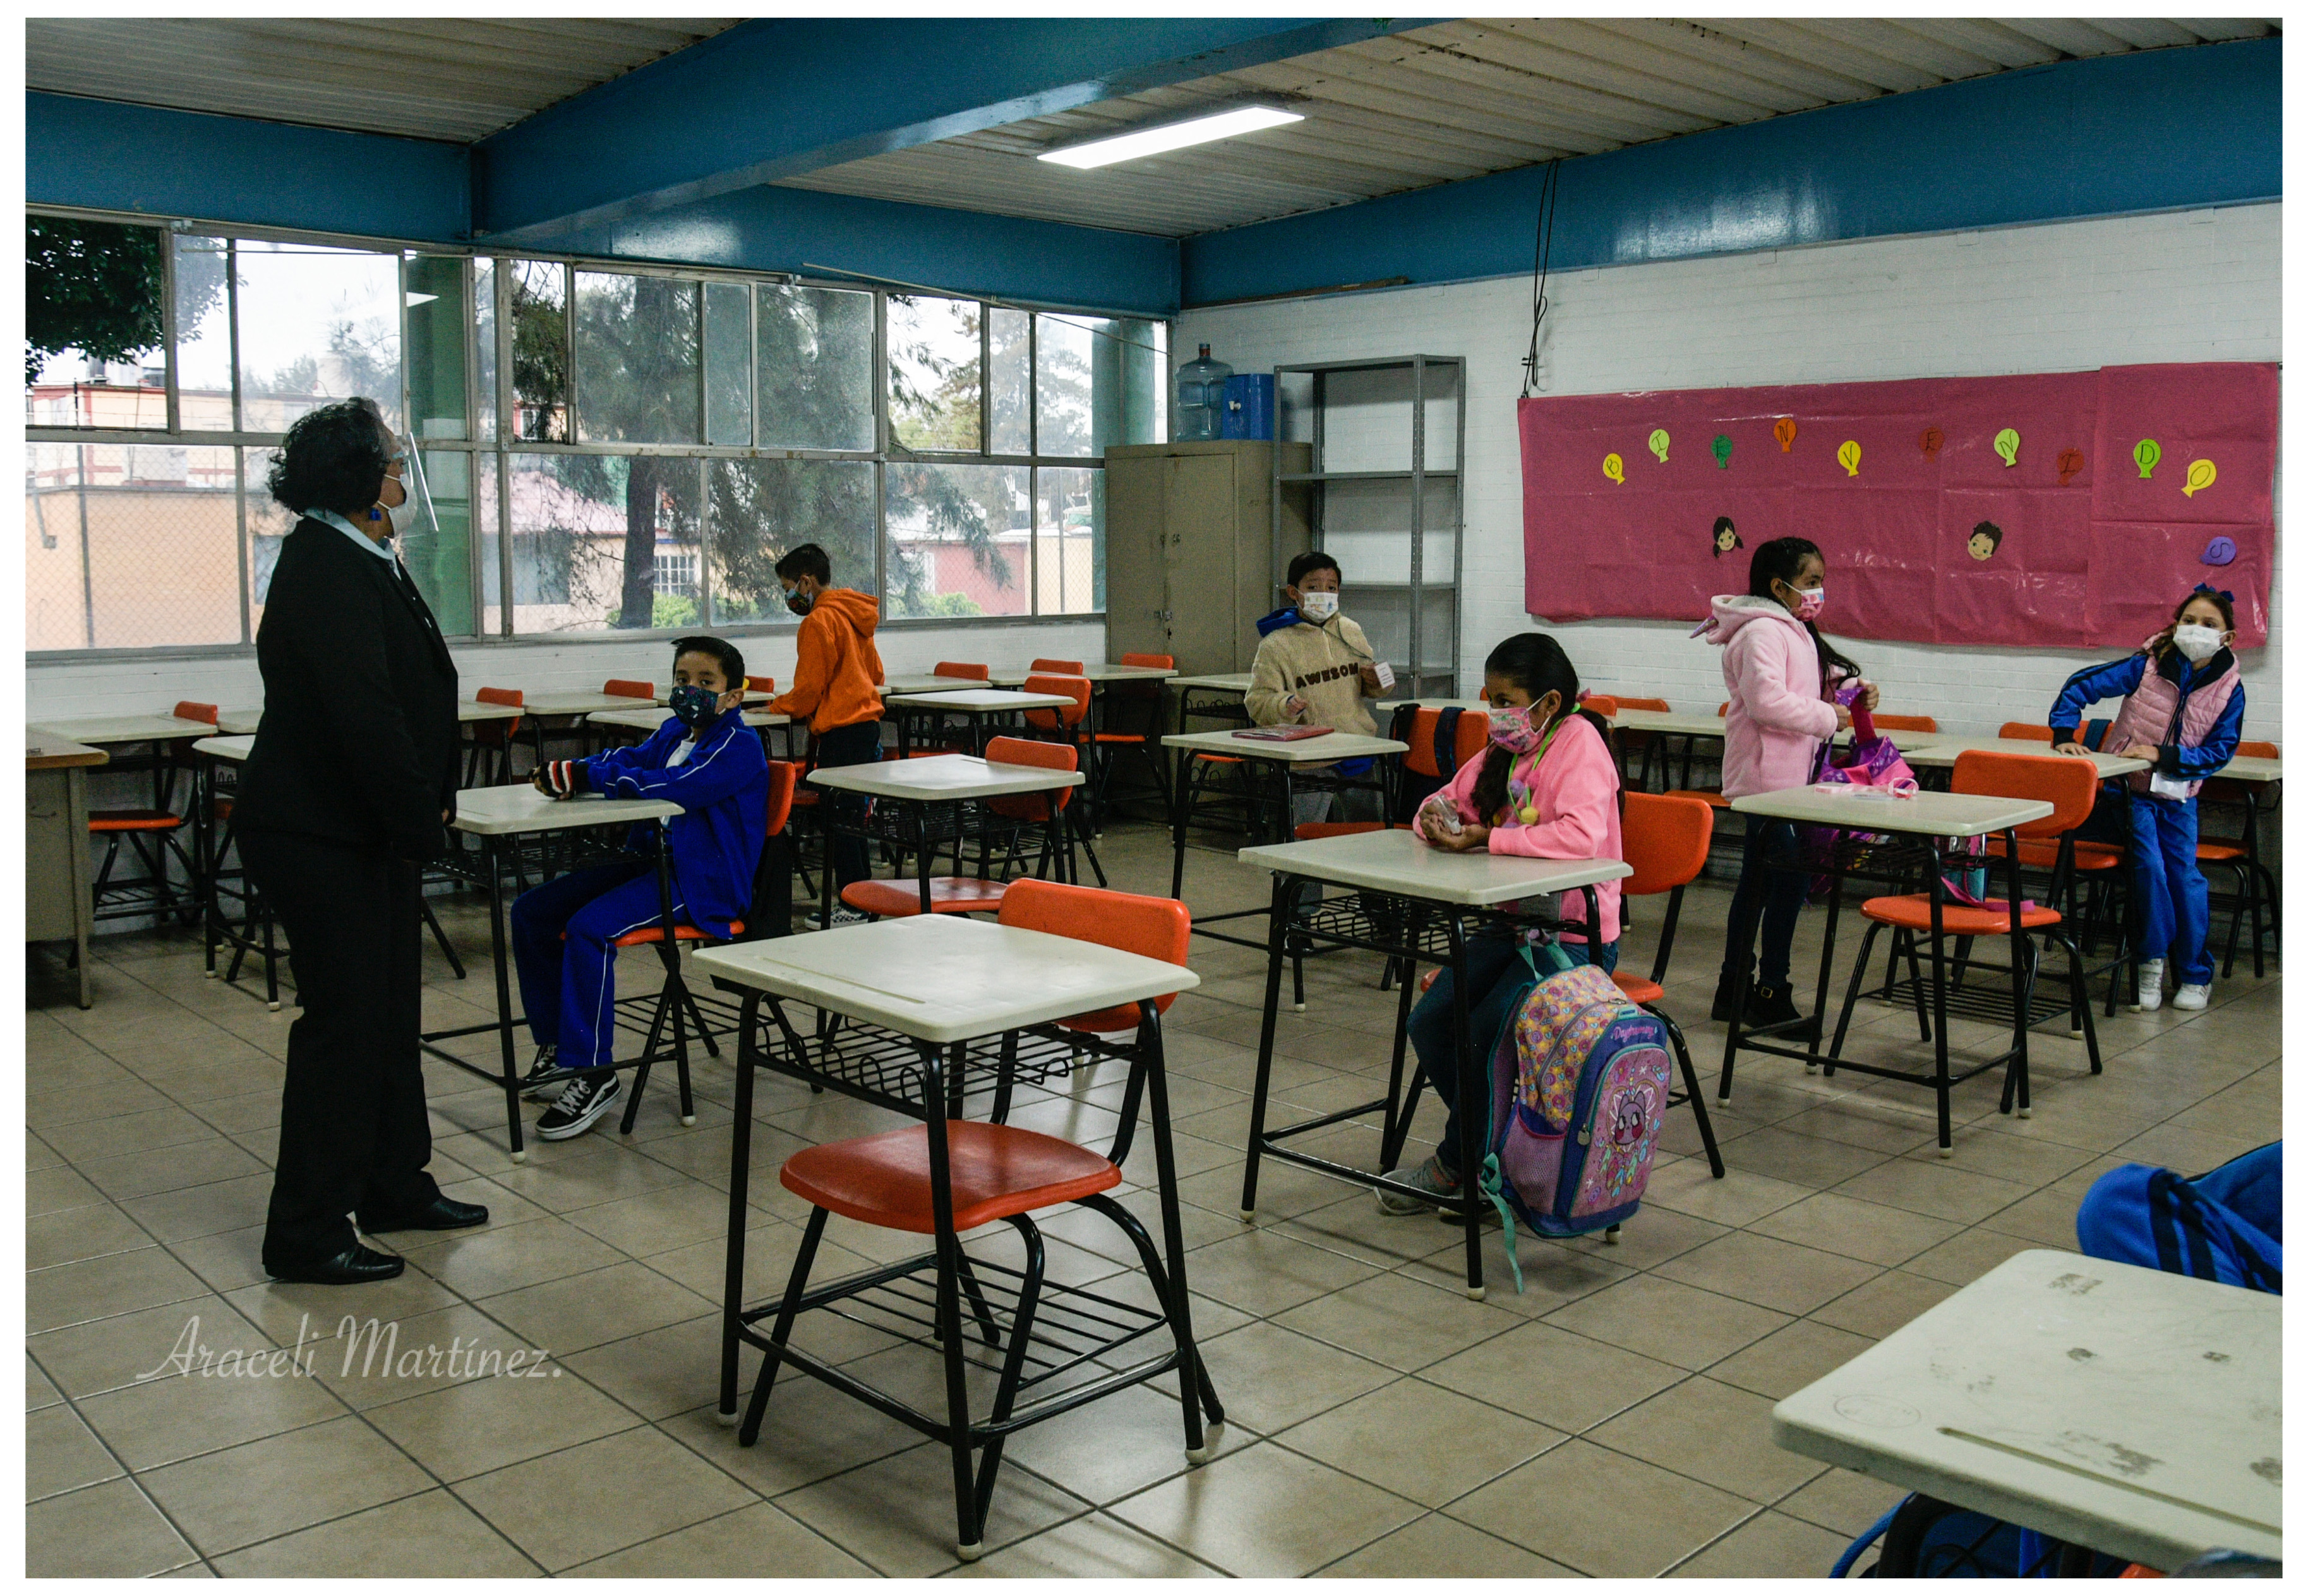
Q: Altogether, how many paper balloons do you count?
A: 11